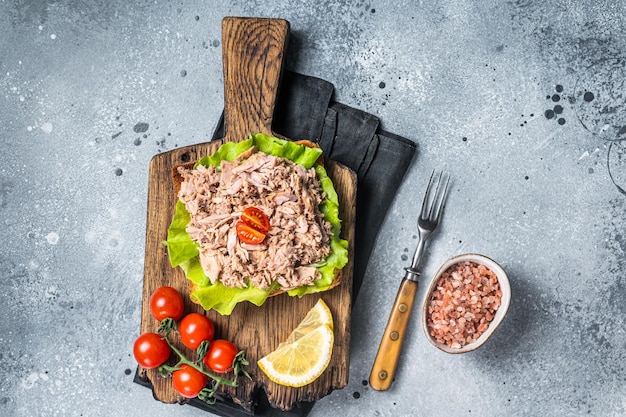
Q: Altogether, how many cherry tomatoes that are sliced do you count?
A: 1